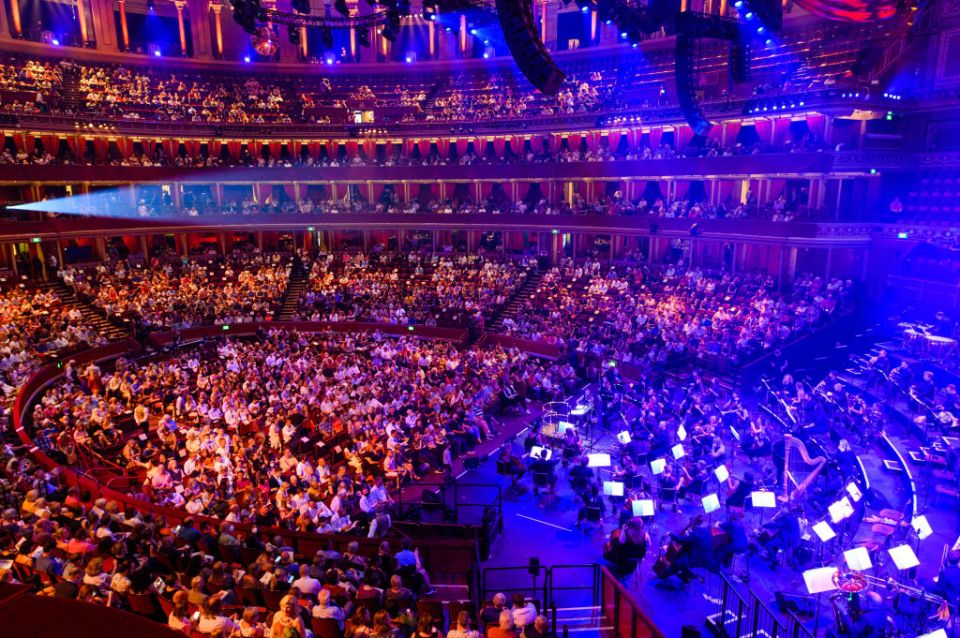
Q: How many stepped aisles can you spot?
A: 3